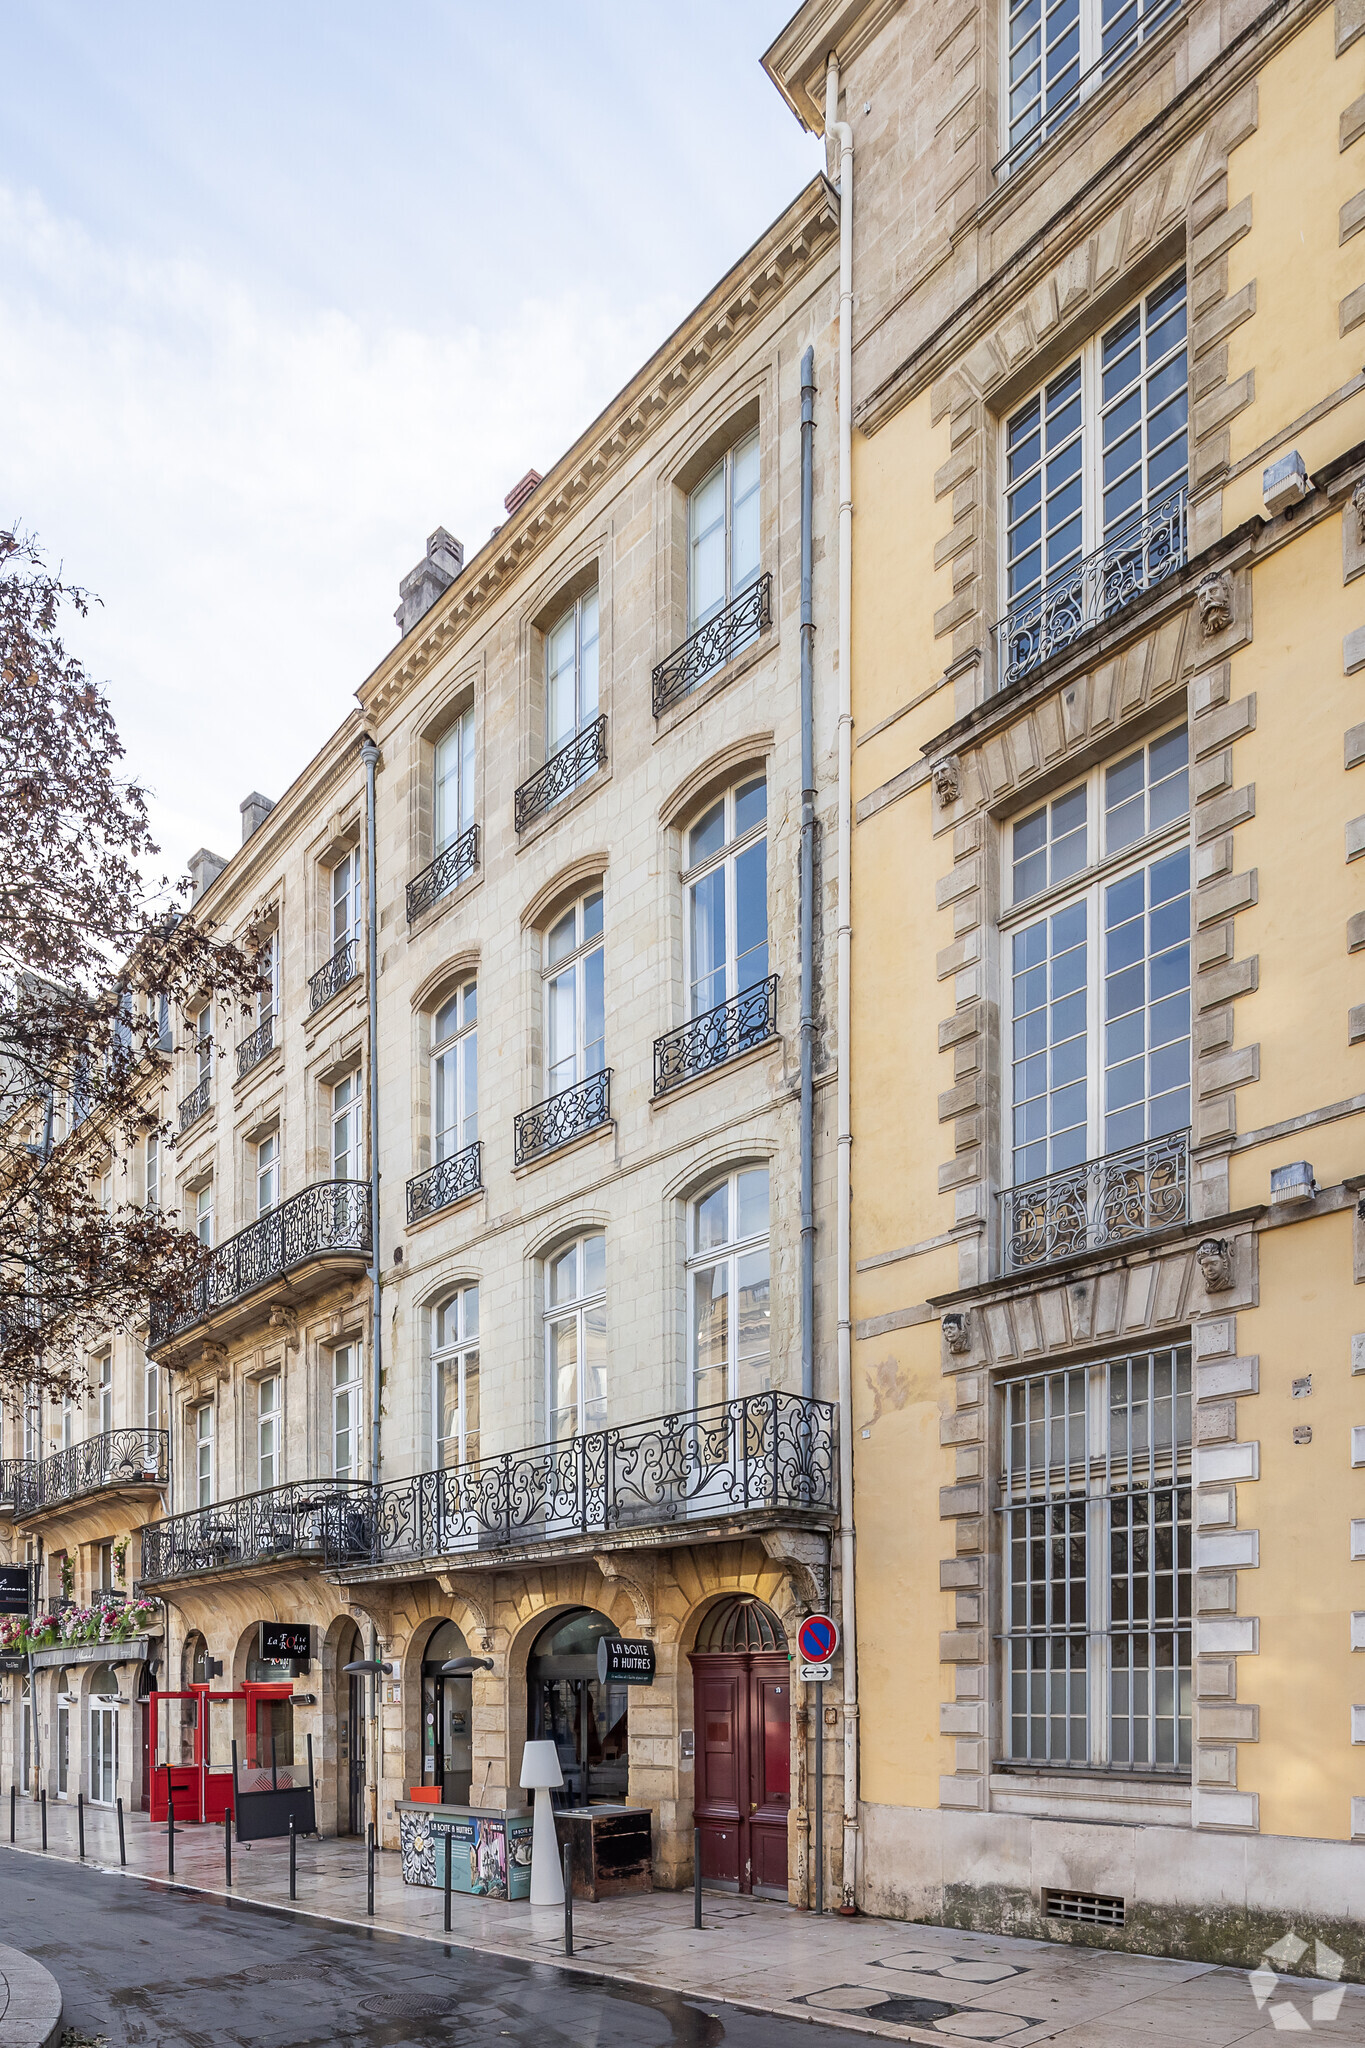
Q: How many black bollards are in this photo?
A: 11